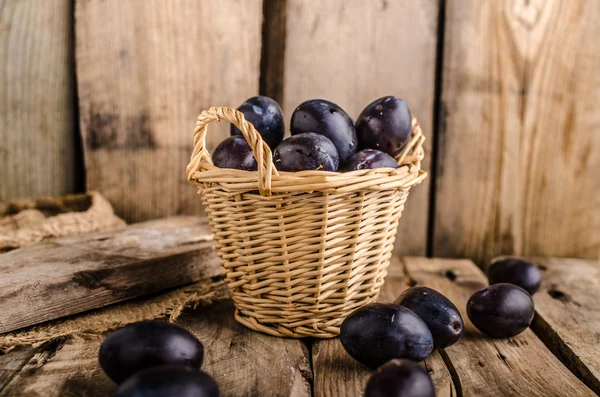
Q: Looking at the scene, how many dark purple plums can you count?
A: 13